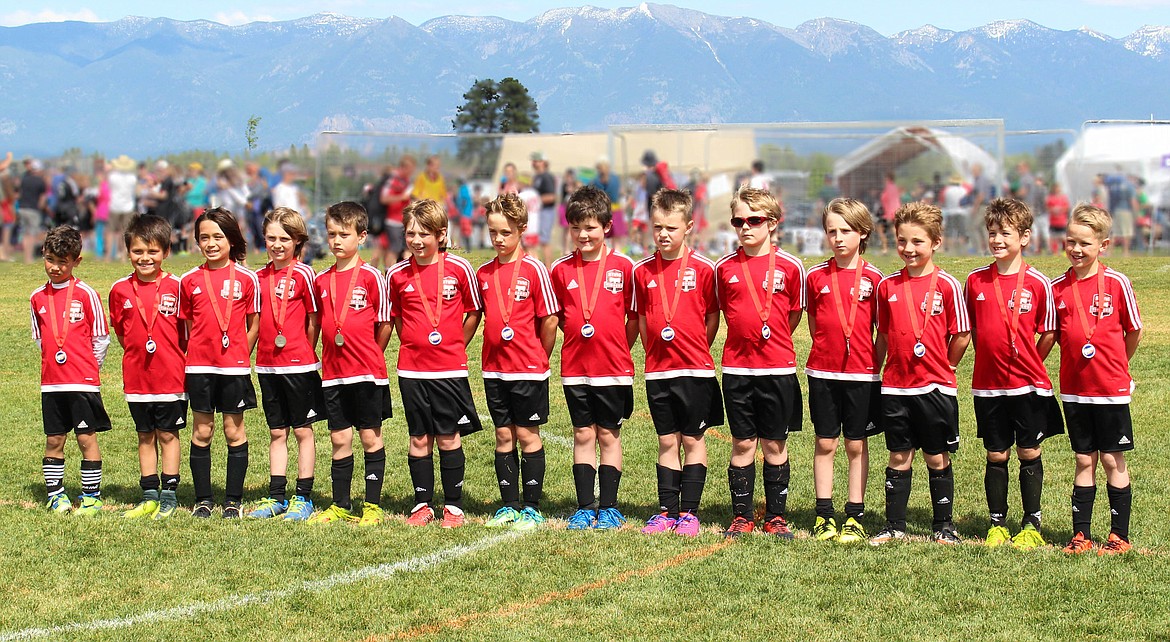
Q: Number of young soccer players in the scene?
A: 14